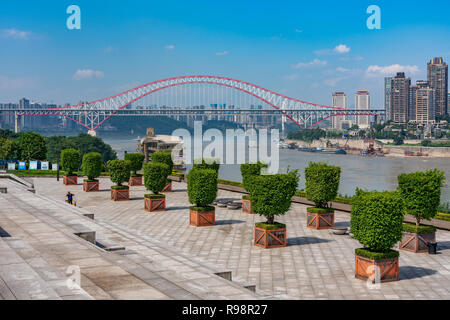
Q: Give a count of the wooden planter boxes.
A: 12